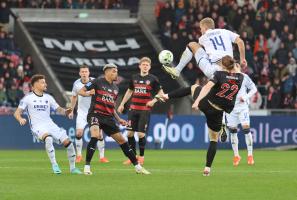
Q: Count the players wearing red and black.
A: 3